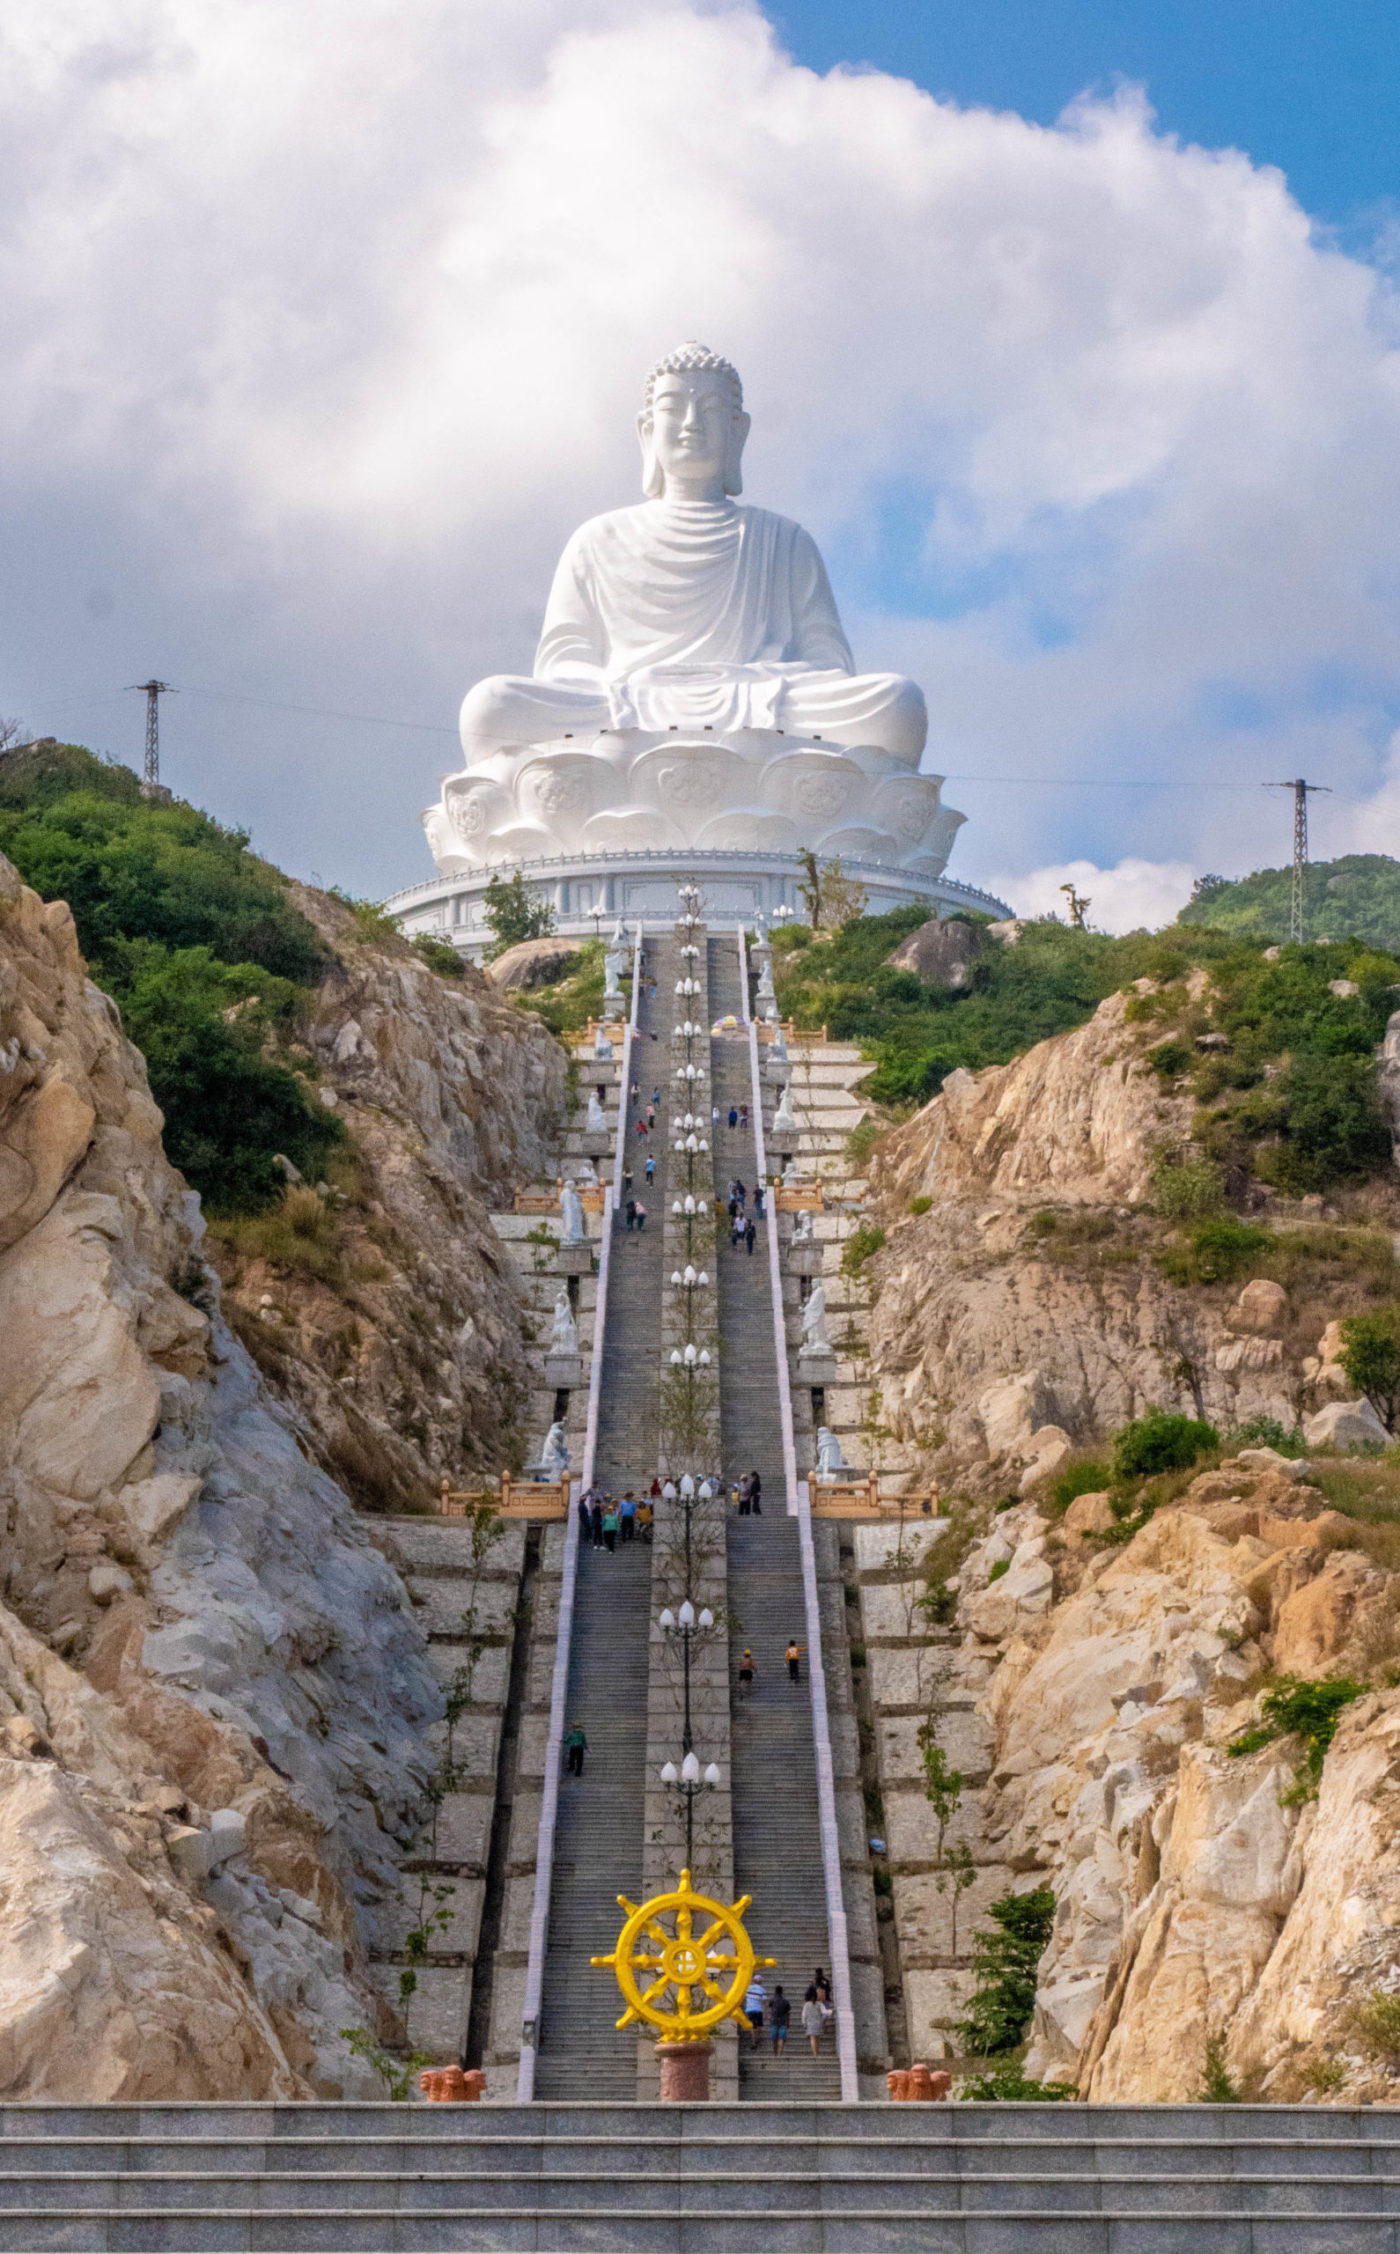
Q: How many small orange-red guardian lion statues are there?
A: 2